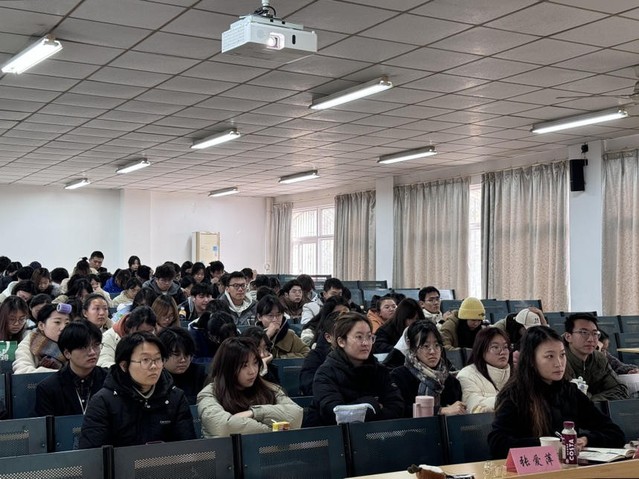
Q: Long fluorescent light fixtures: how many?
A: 9